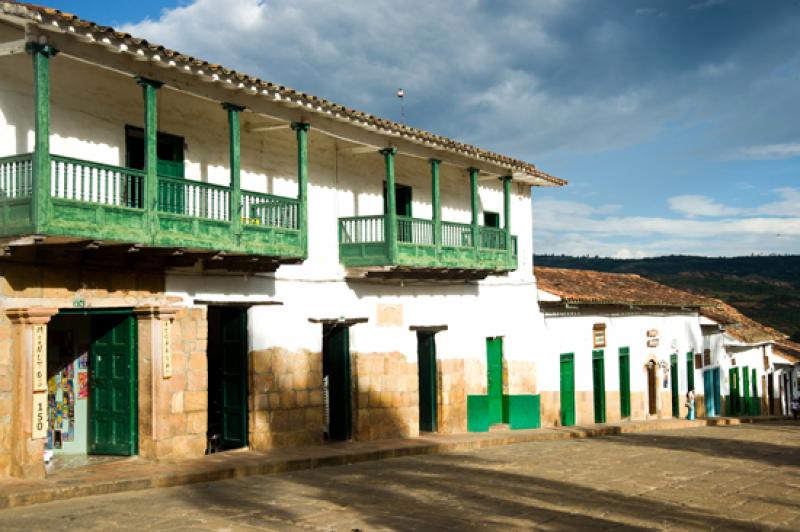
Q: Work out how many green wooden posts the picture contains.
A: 8